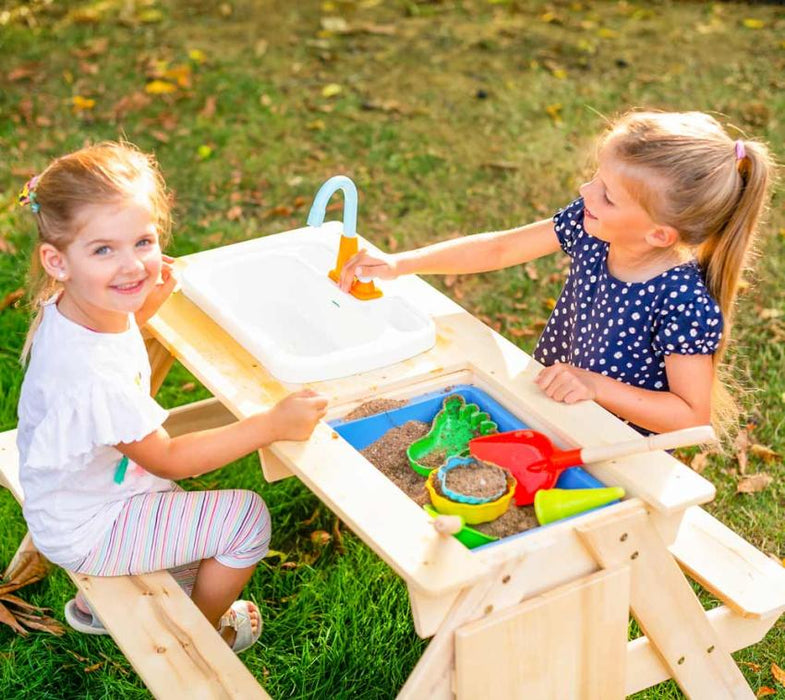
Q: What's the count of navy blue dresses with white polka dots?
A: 1